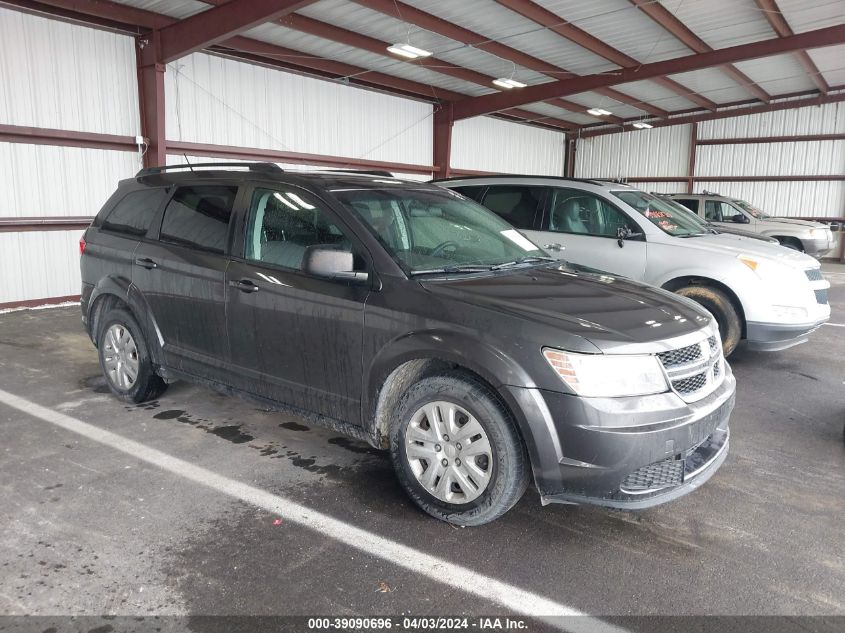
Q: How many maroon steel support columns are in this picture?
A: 4